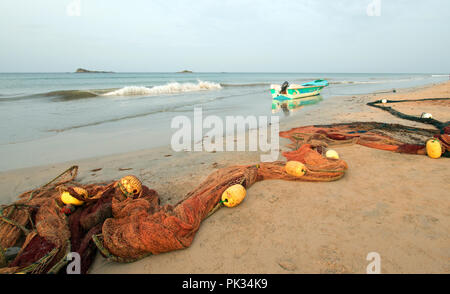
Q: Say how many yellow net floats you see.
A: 6